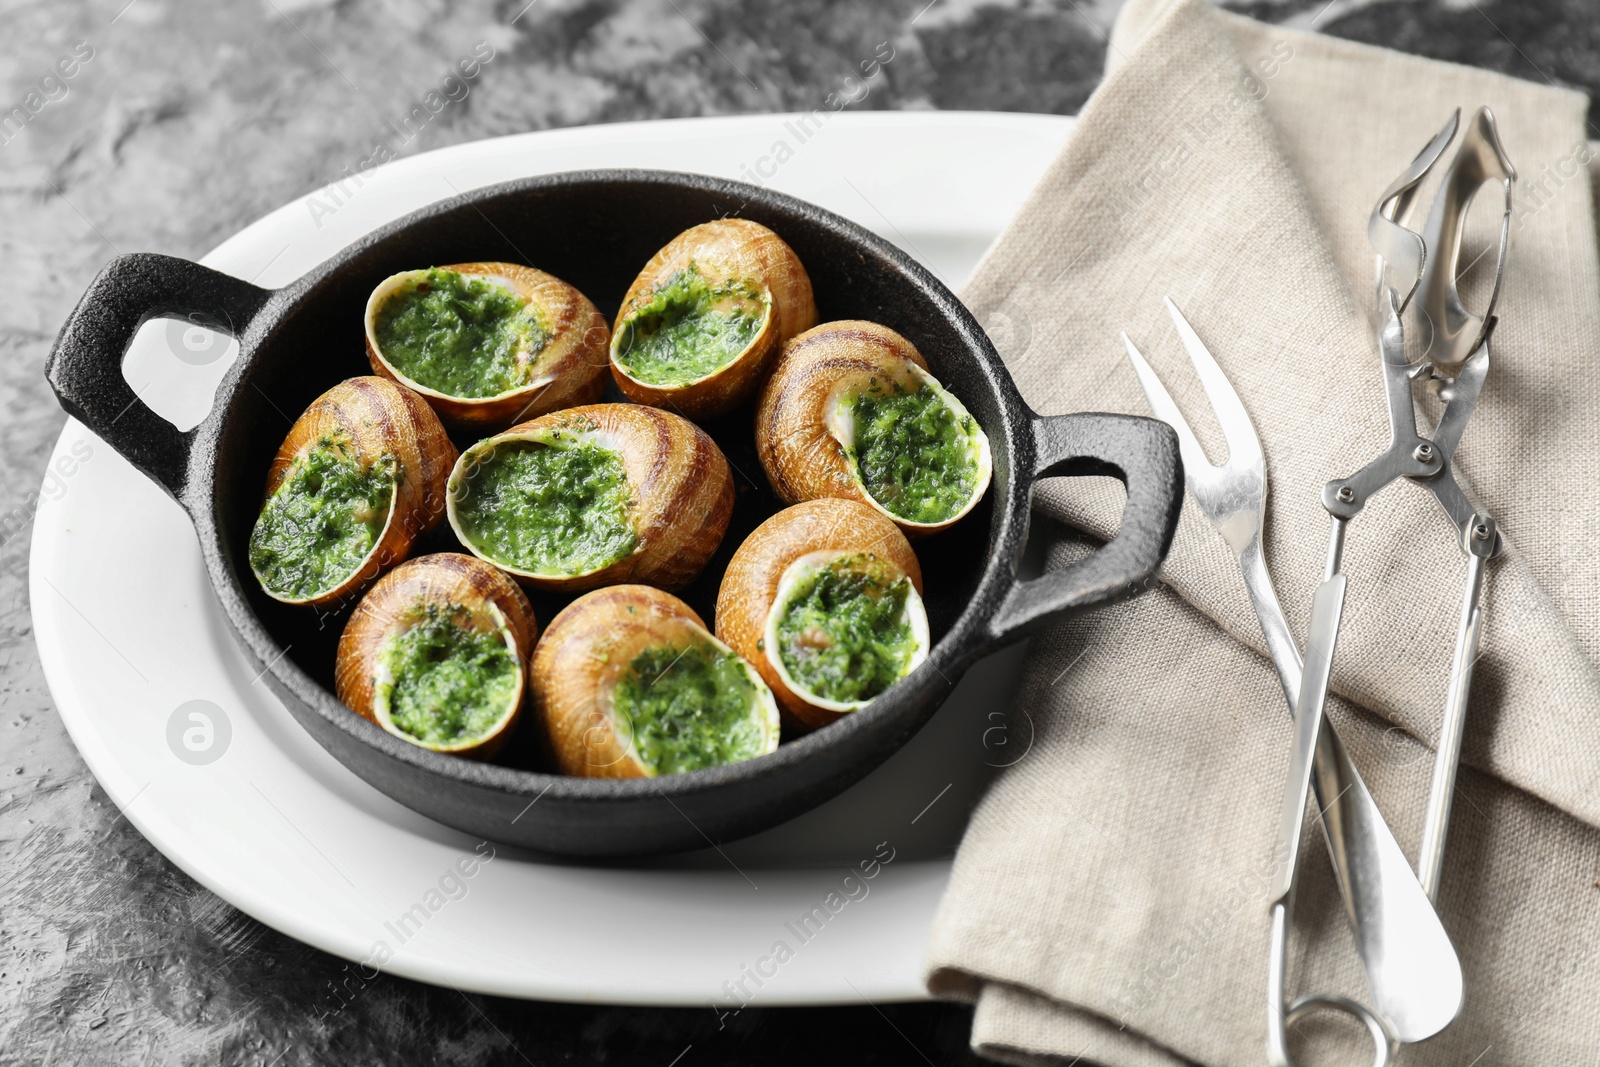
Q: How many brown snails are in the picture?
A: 8